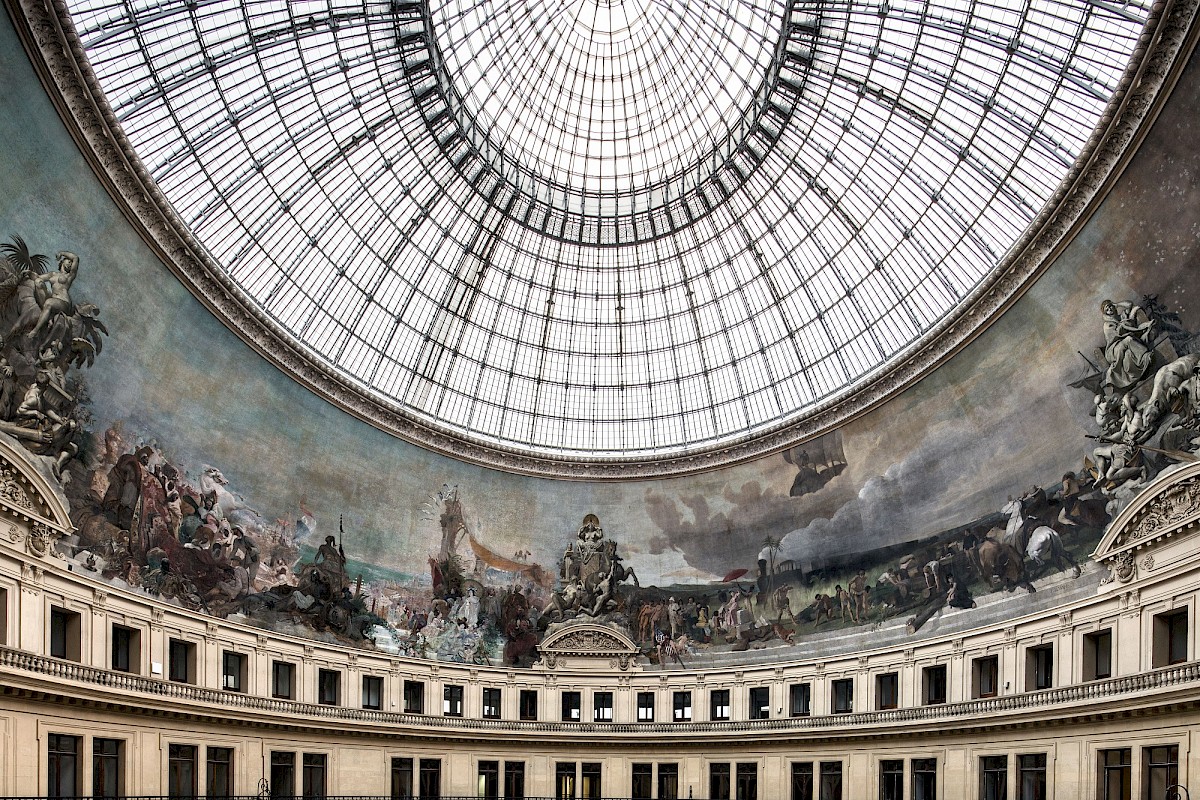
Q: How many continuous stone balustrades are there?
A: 1